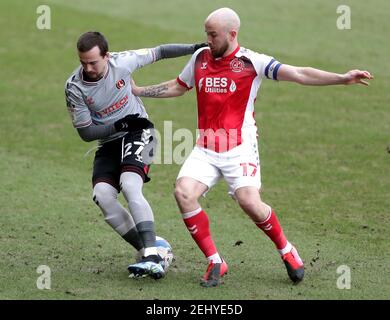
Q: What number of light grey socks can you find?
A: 2